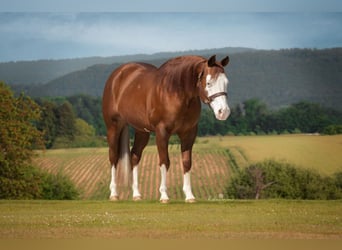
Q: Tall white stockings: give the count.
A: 4